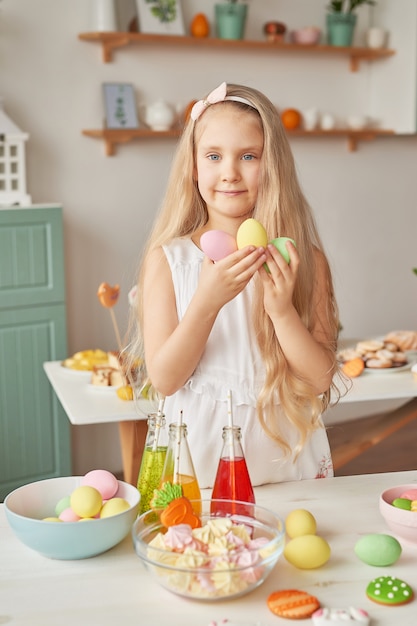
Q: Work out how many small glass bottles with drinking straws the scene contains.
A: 3